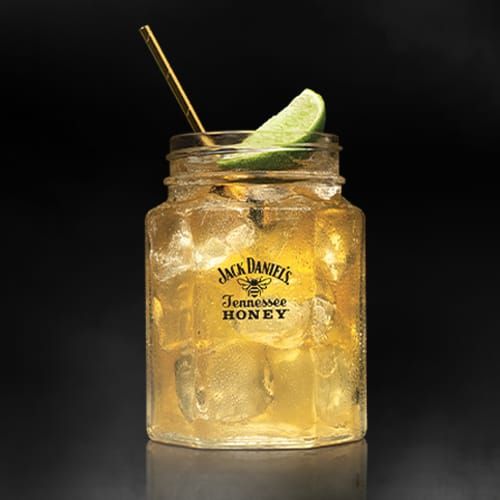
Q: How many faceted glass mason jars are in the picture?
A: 1